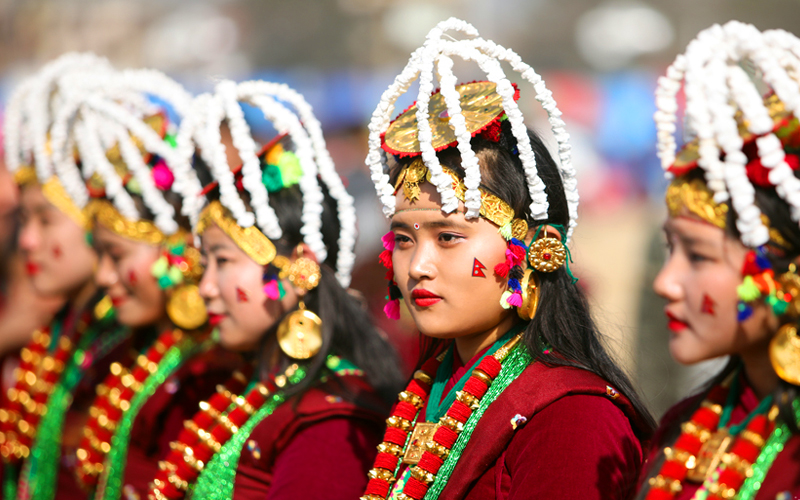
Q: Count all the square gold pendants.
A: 2